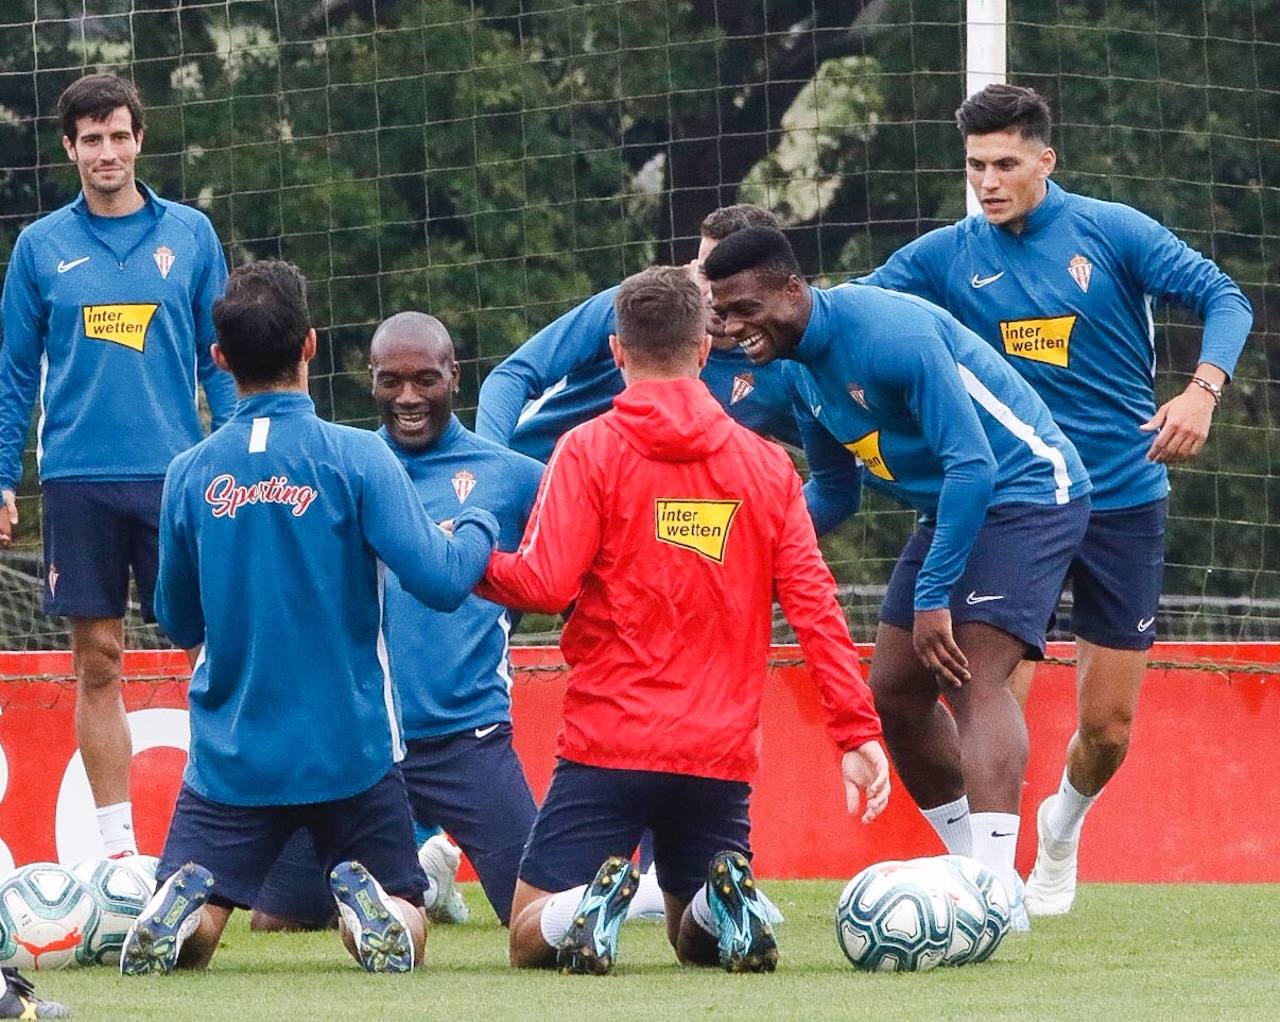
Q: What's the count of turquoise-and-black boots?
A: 2